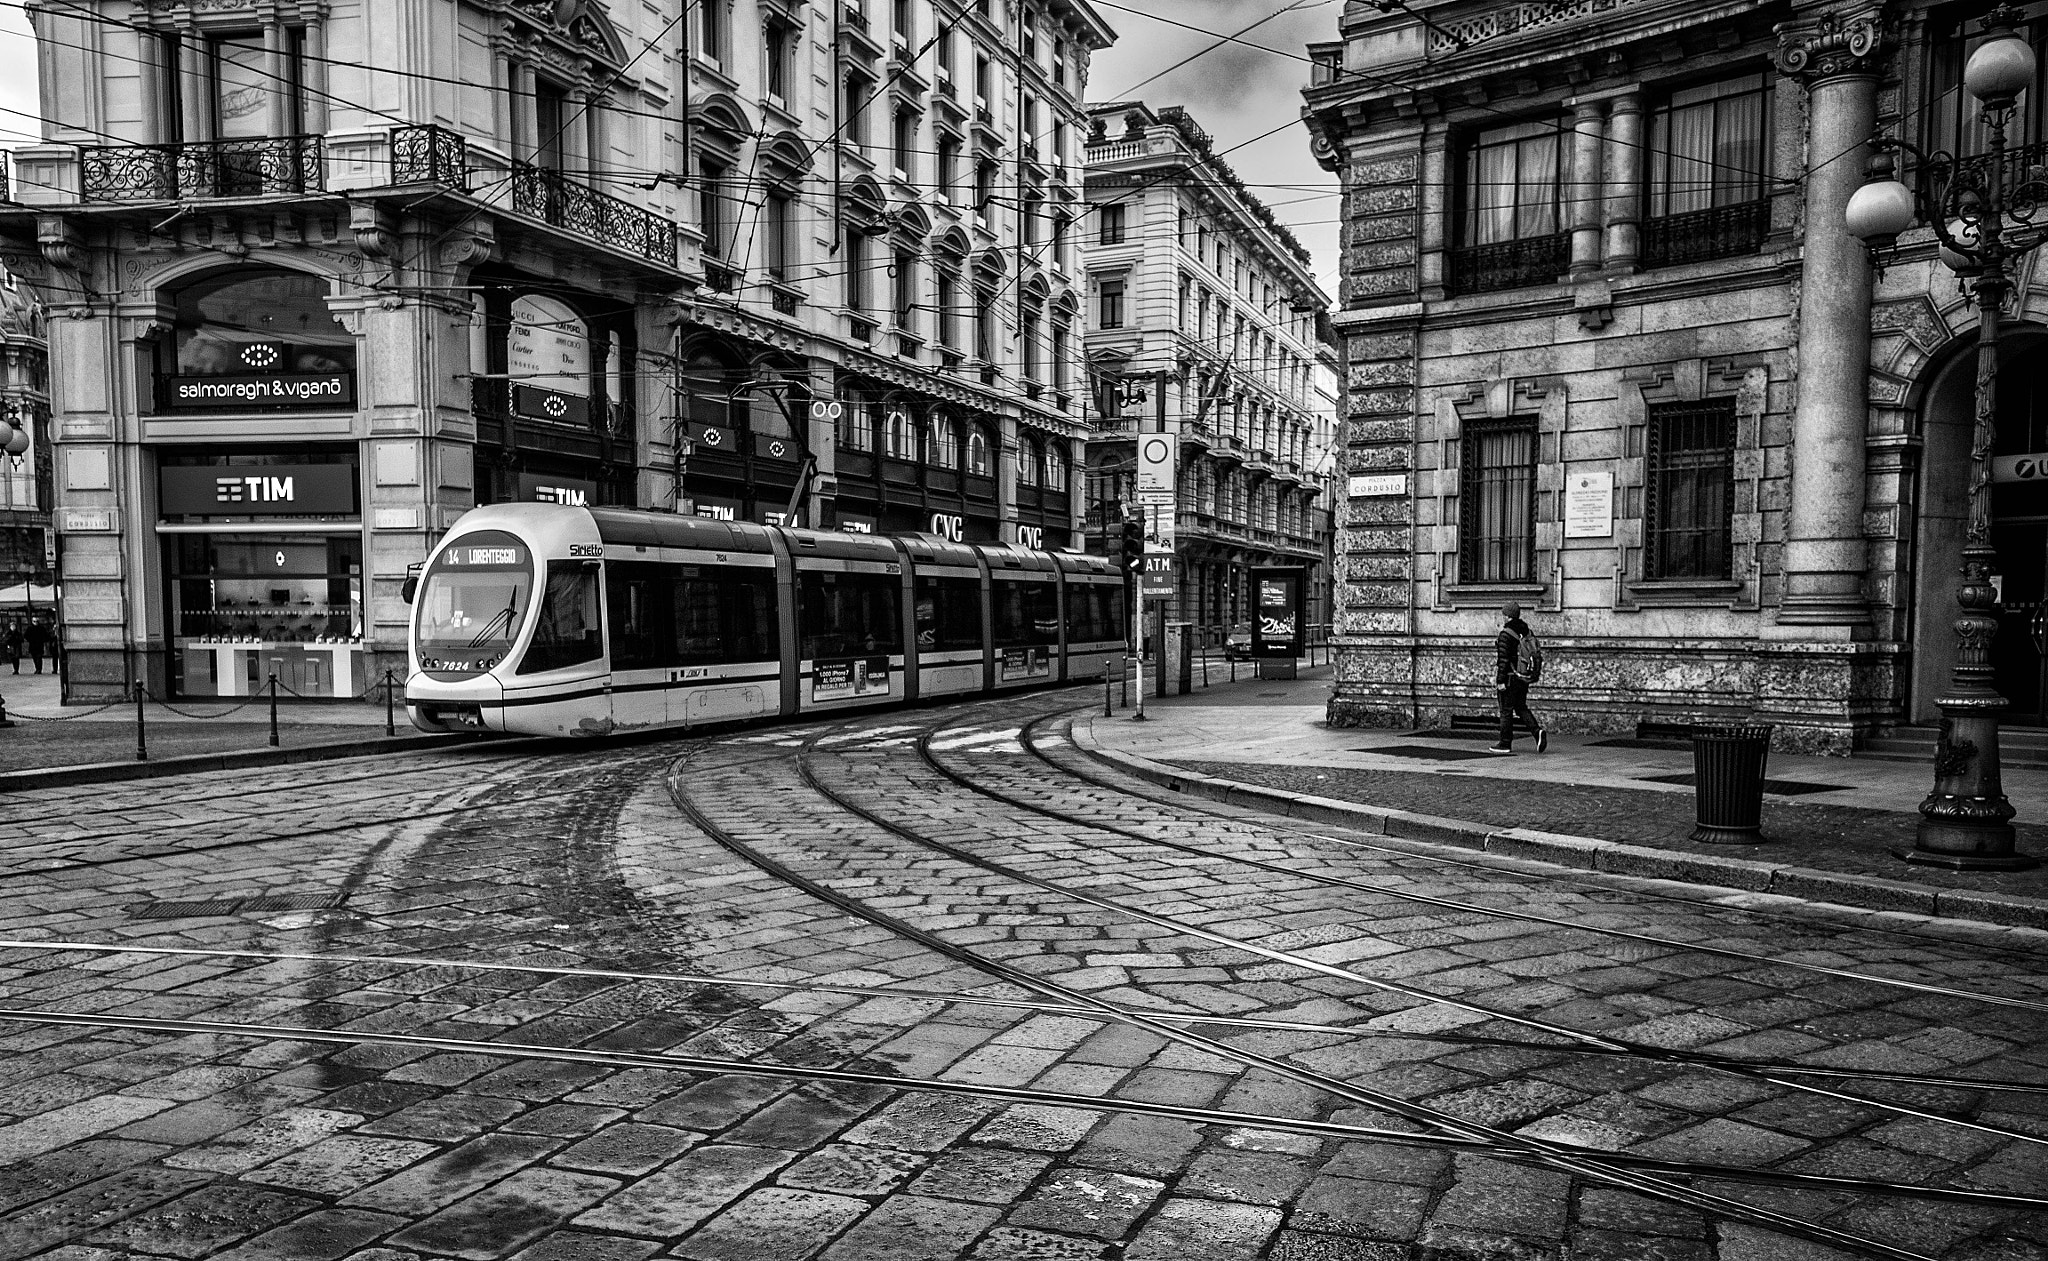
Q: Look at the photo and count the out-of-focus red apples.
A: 0